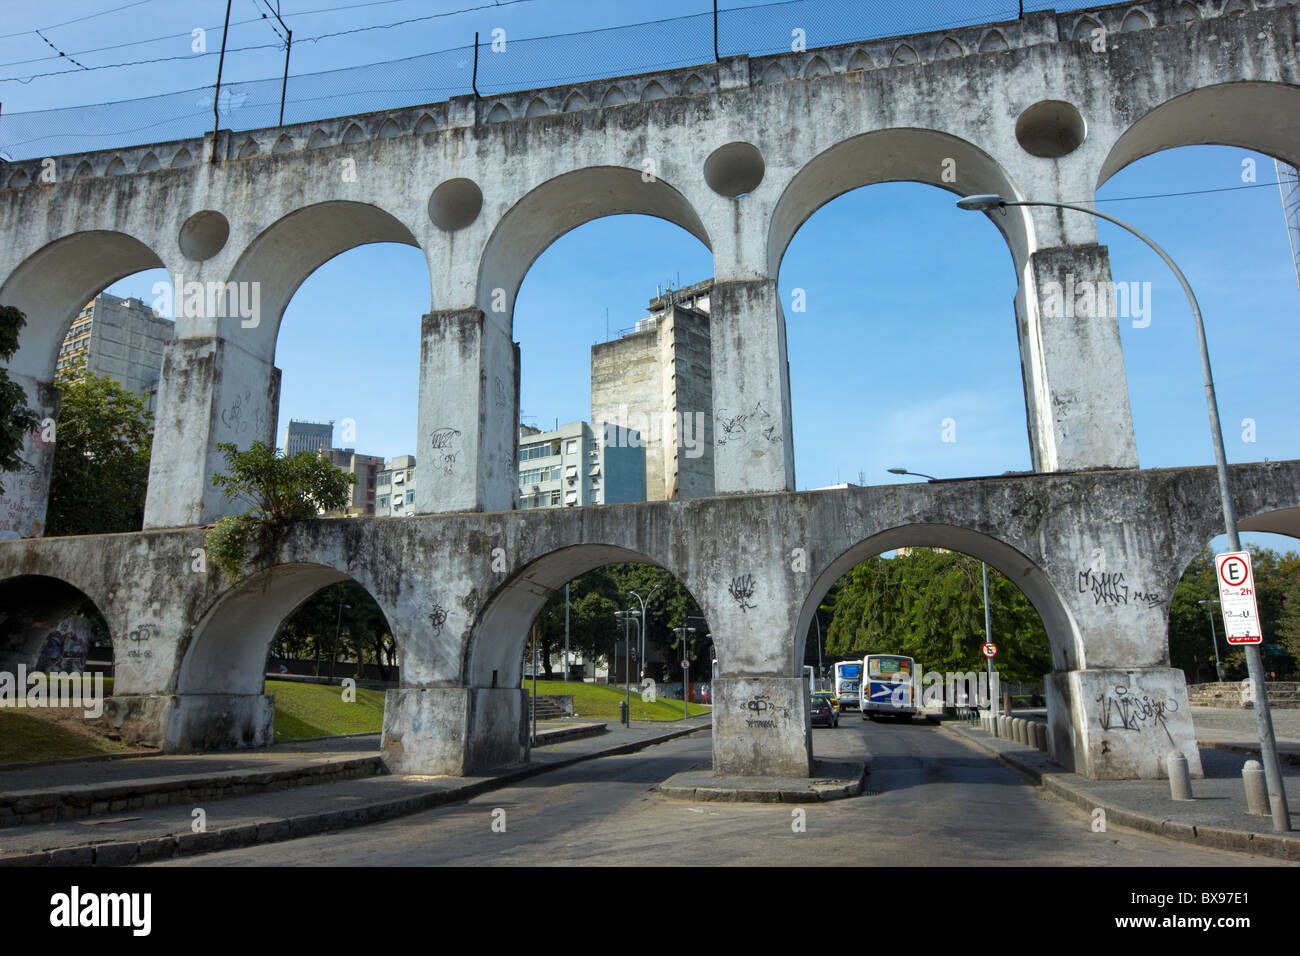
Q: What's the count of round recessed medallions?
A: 4